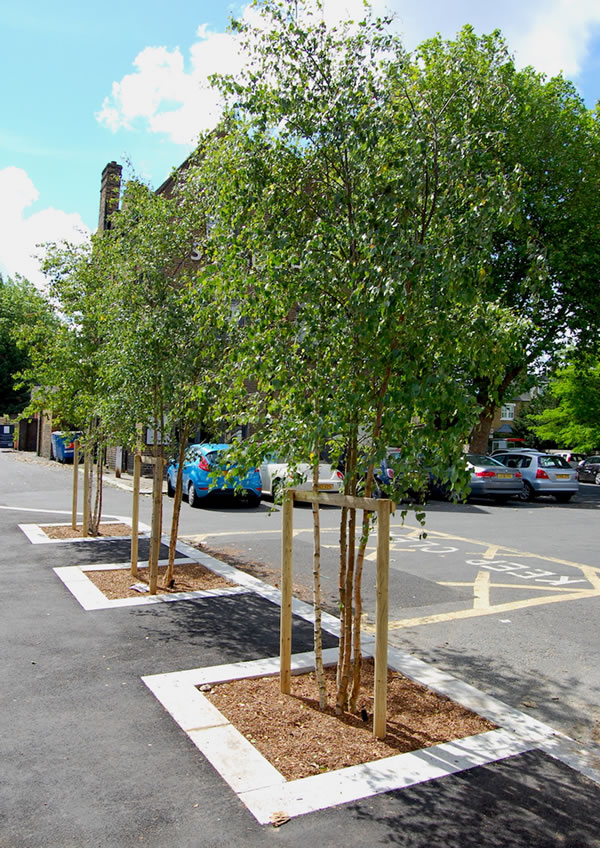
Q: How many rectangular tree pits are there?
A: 3